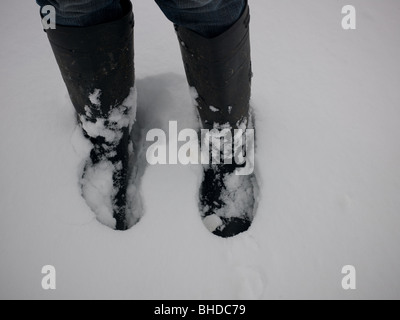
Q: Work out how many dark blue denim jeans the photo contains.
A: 1